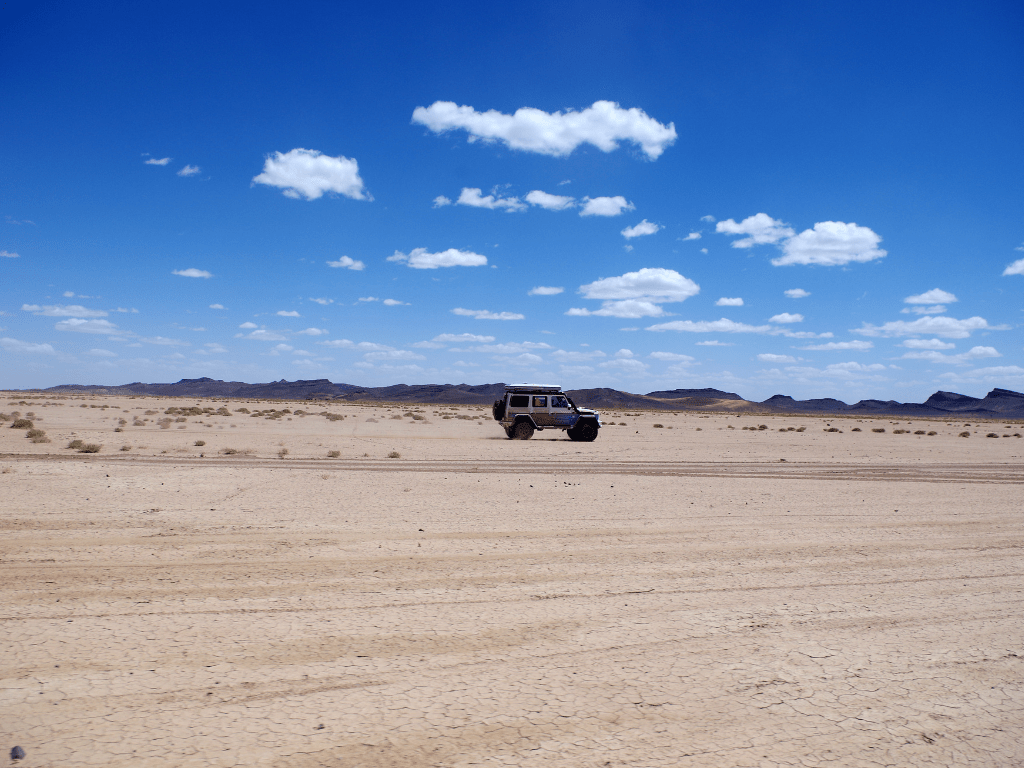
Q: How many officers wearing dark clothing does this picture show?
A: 0